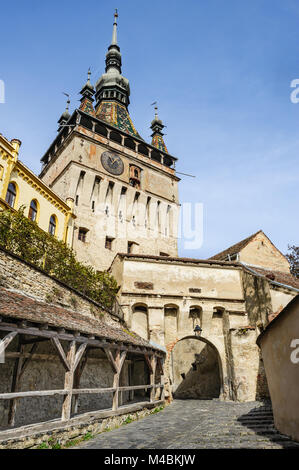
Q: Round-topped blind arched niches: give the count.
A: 4